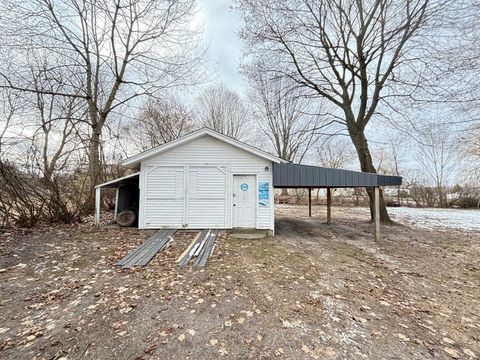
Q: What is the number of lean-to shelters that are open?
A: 2